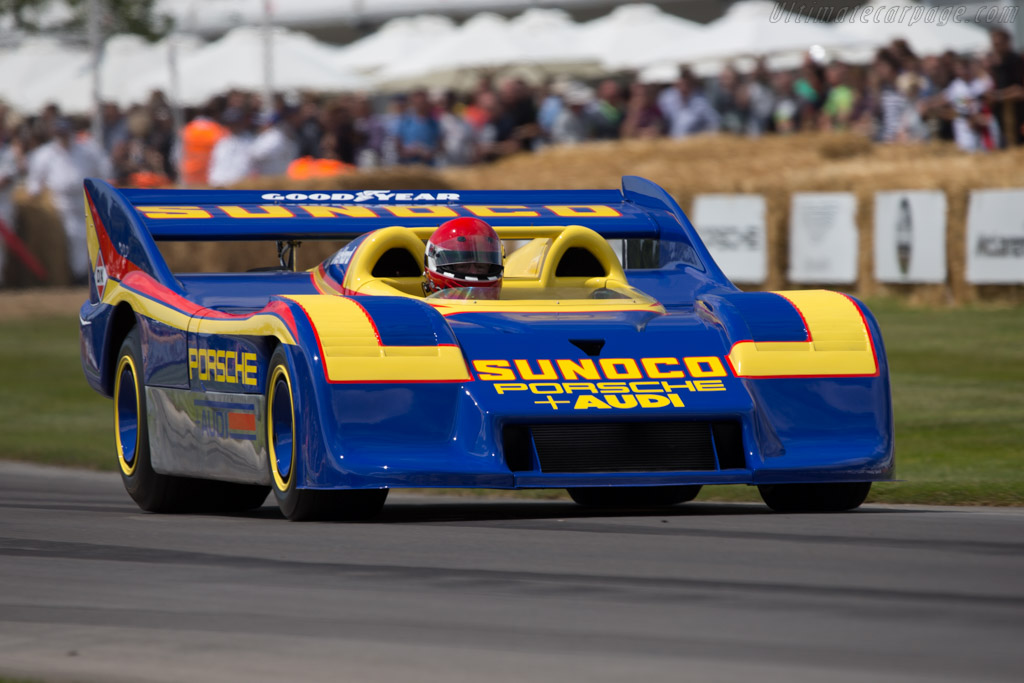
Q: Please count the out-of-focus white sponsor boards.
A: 4